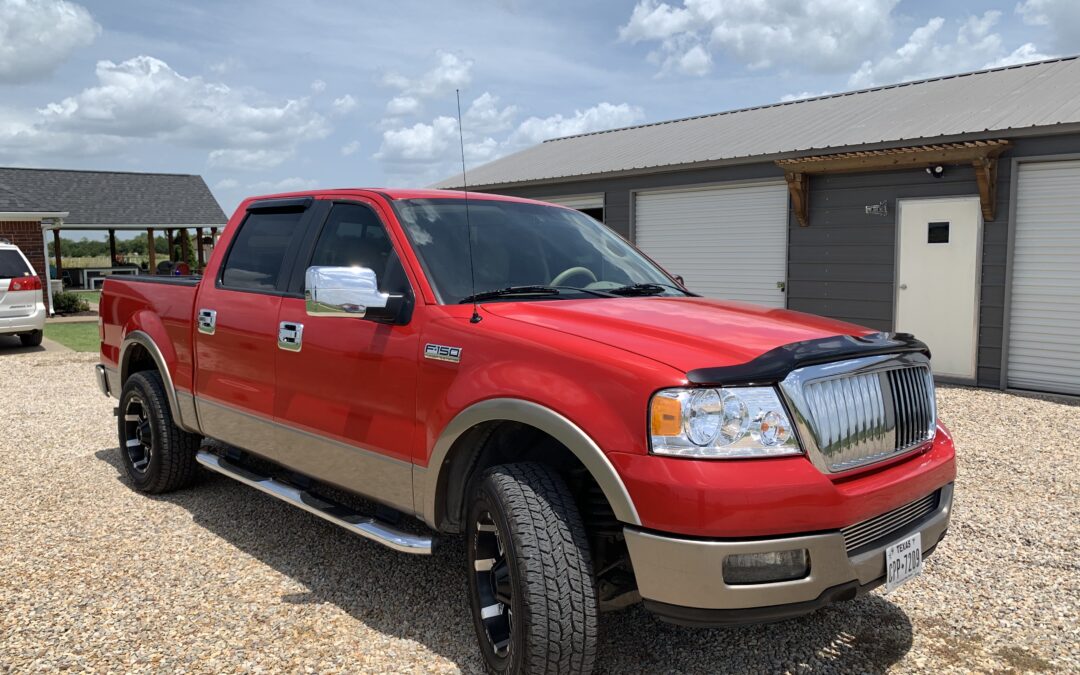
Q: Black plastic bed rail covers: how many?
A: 1